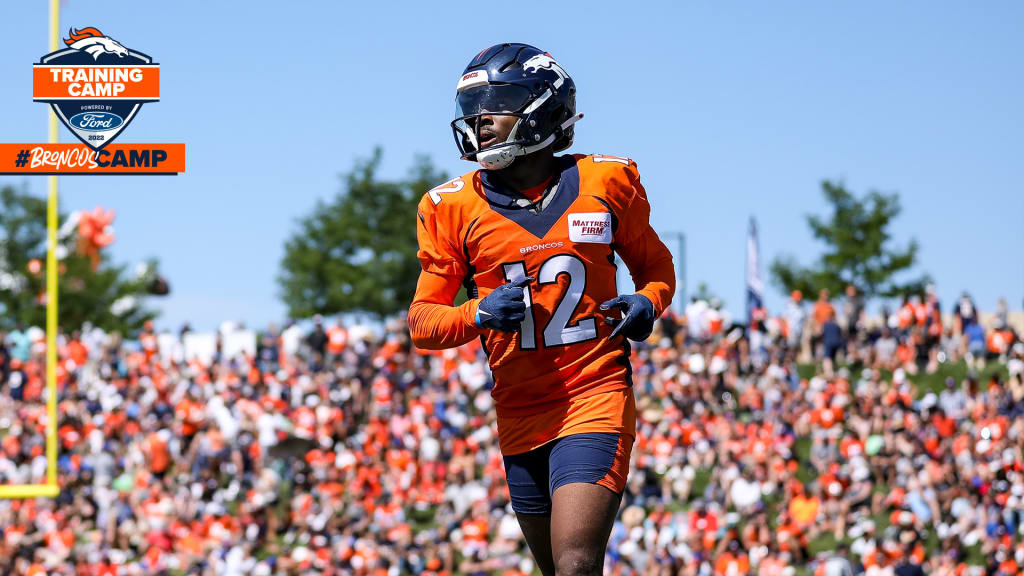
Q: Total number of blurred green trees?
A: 3